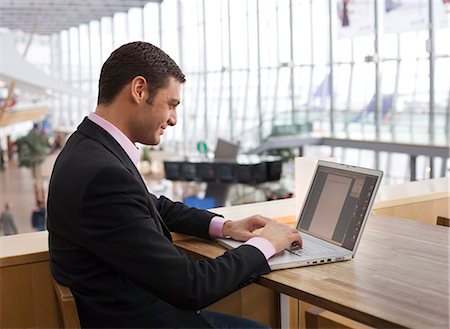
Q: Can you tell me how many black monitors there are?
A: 7